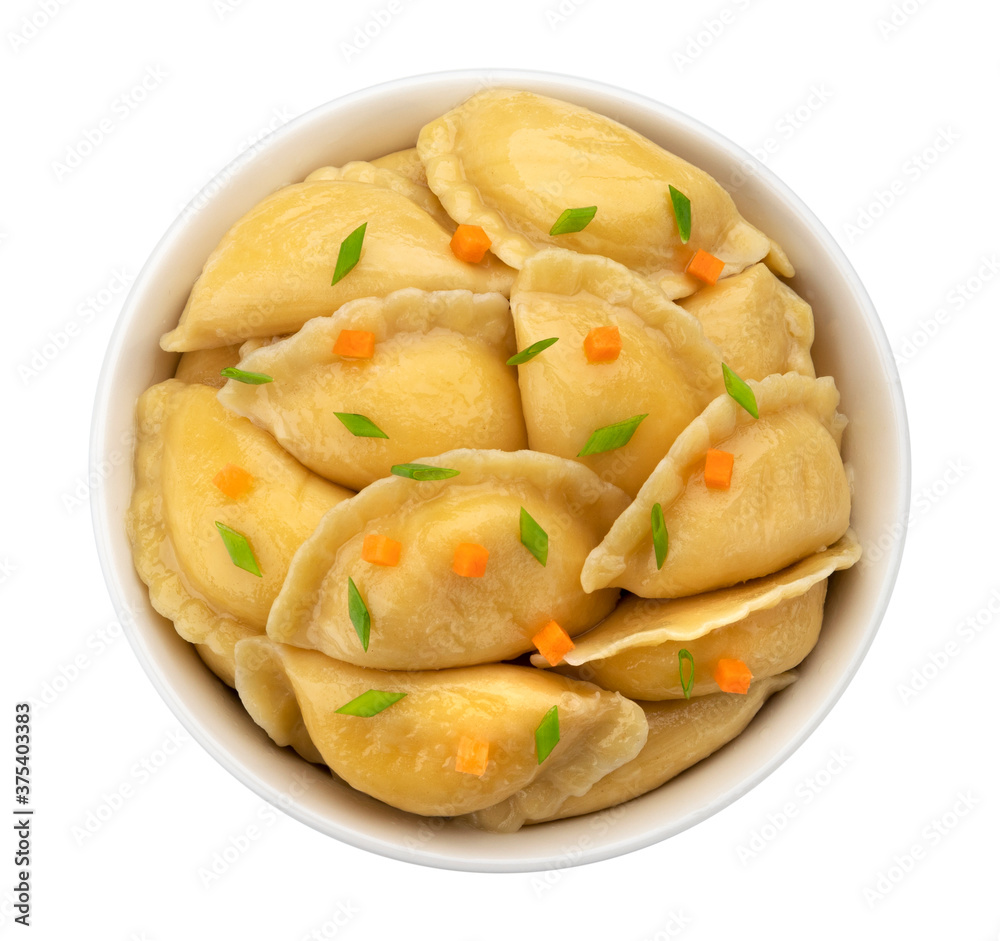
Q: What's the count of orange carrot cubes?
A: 11